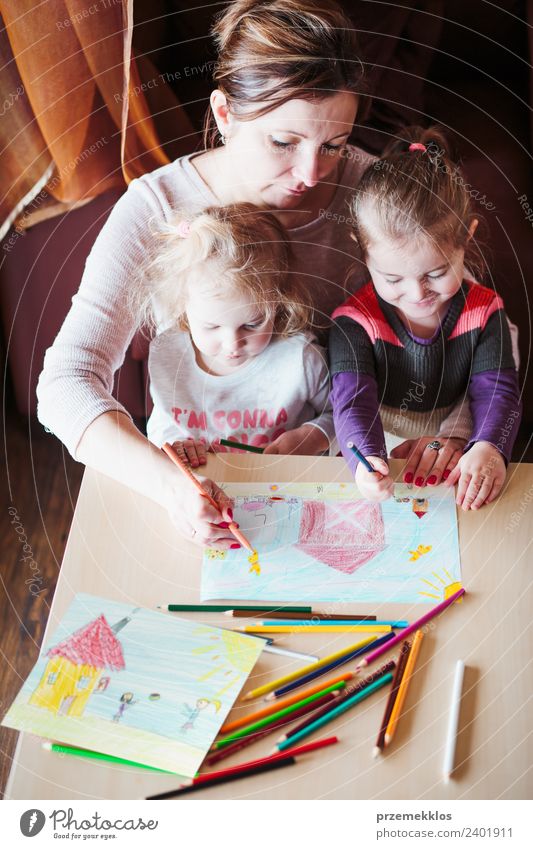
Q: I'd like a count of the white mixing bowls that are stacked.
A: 0